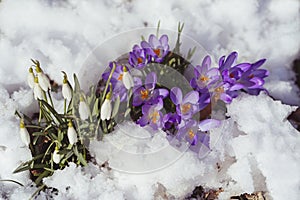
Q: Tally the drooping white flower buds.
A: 10